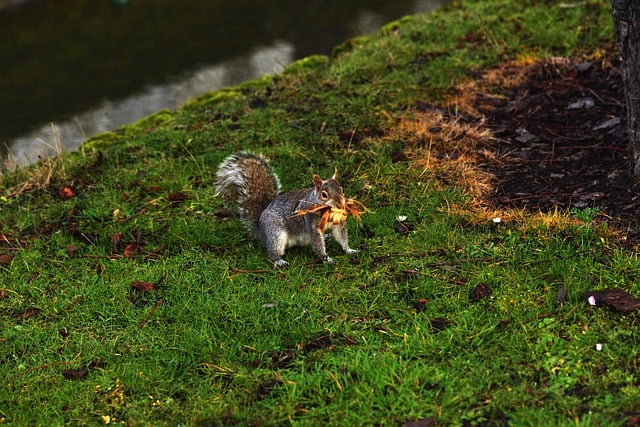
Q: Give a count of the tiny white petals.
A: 4